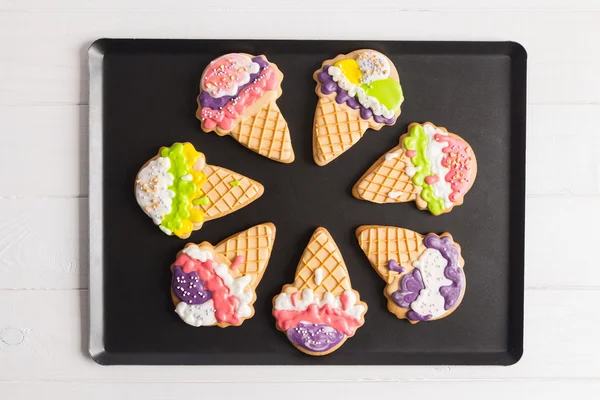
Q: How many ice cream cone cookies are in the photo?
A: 7